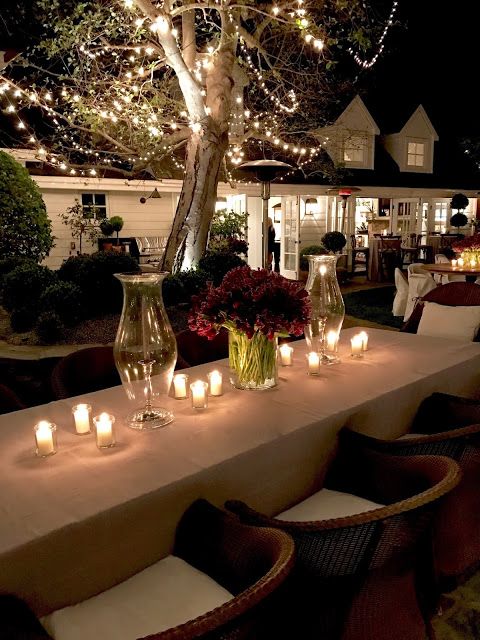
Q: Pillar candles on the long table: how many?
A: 11